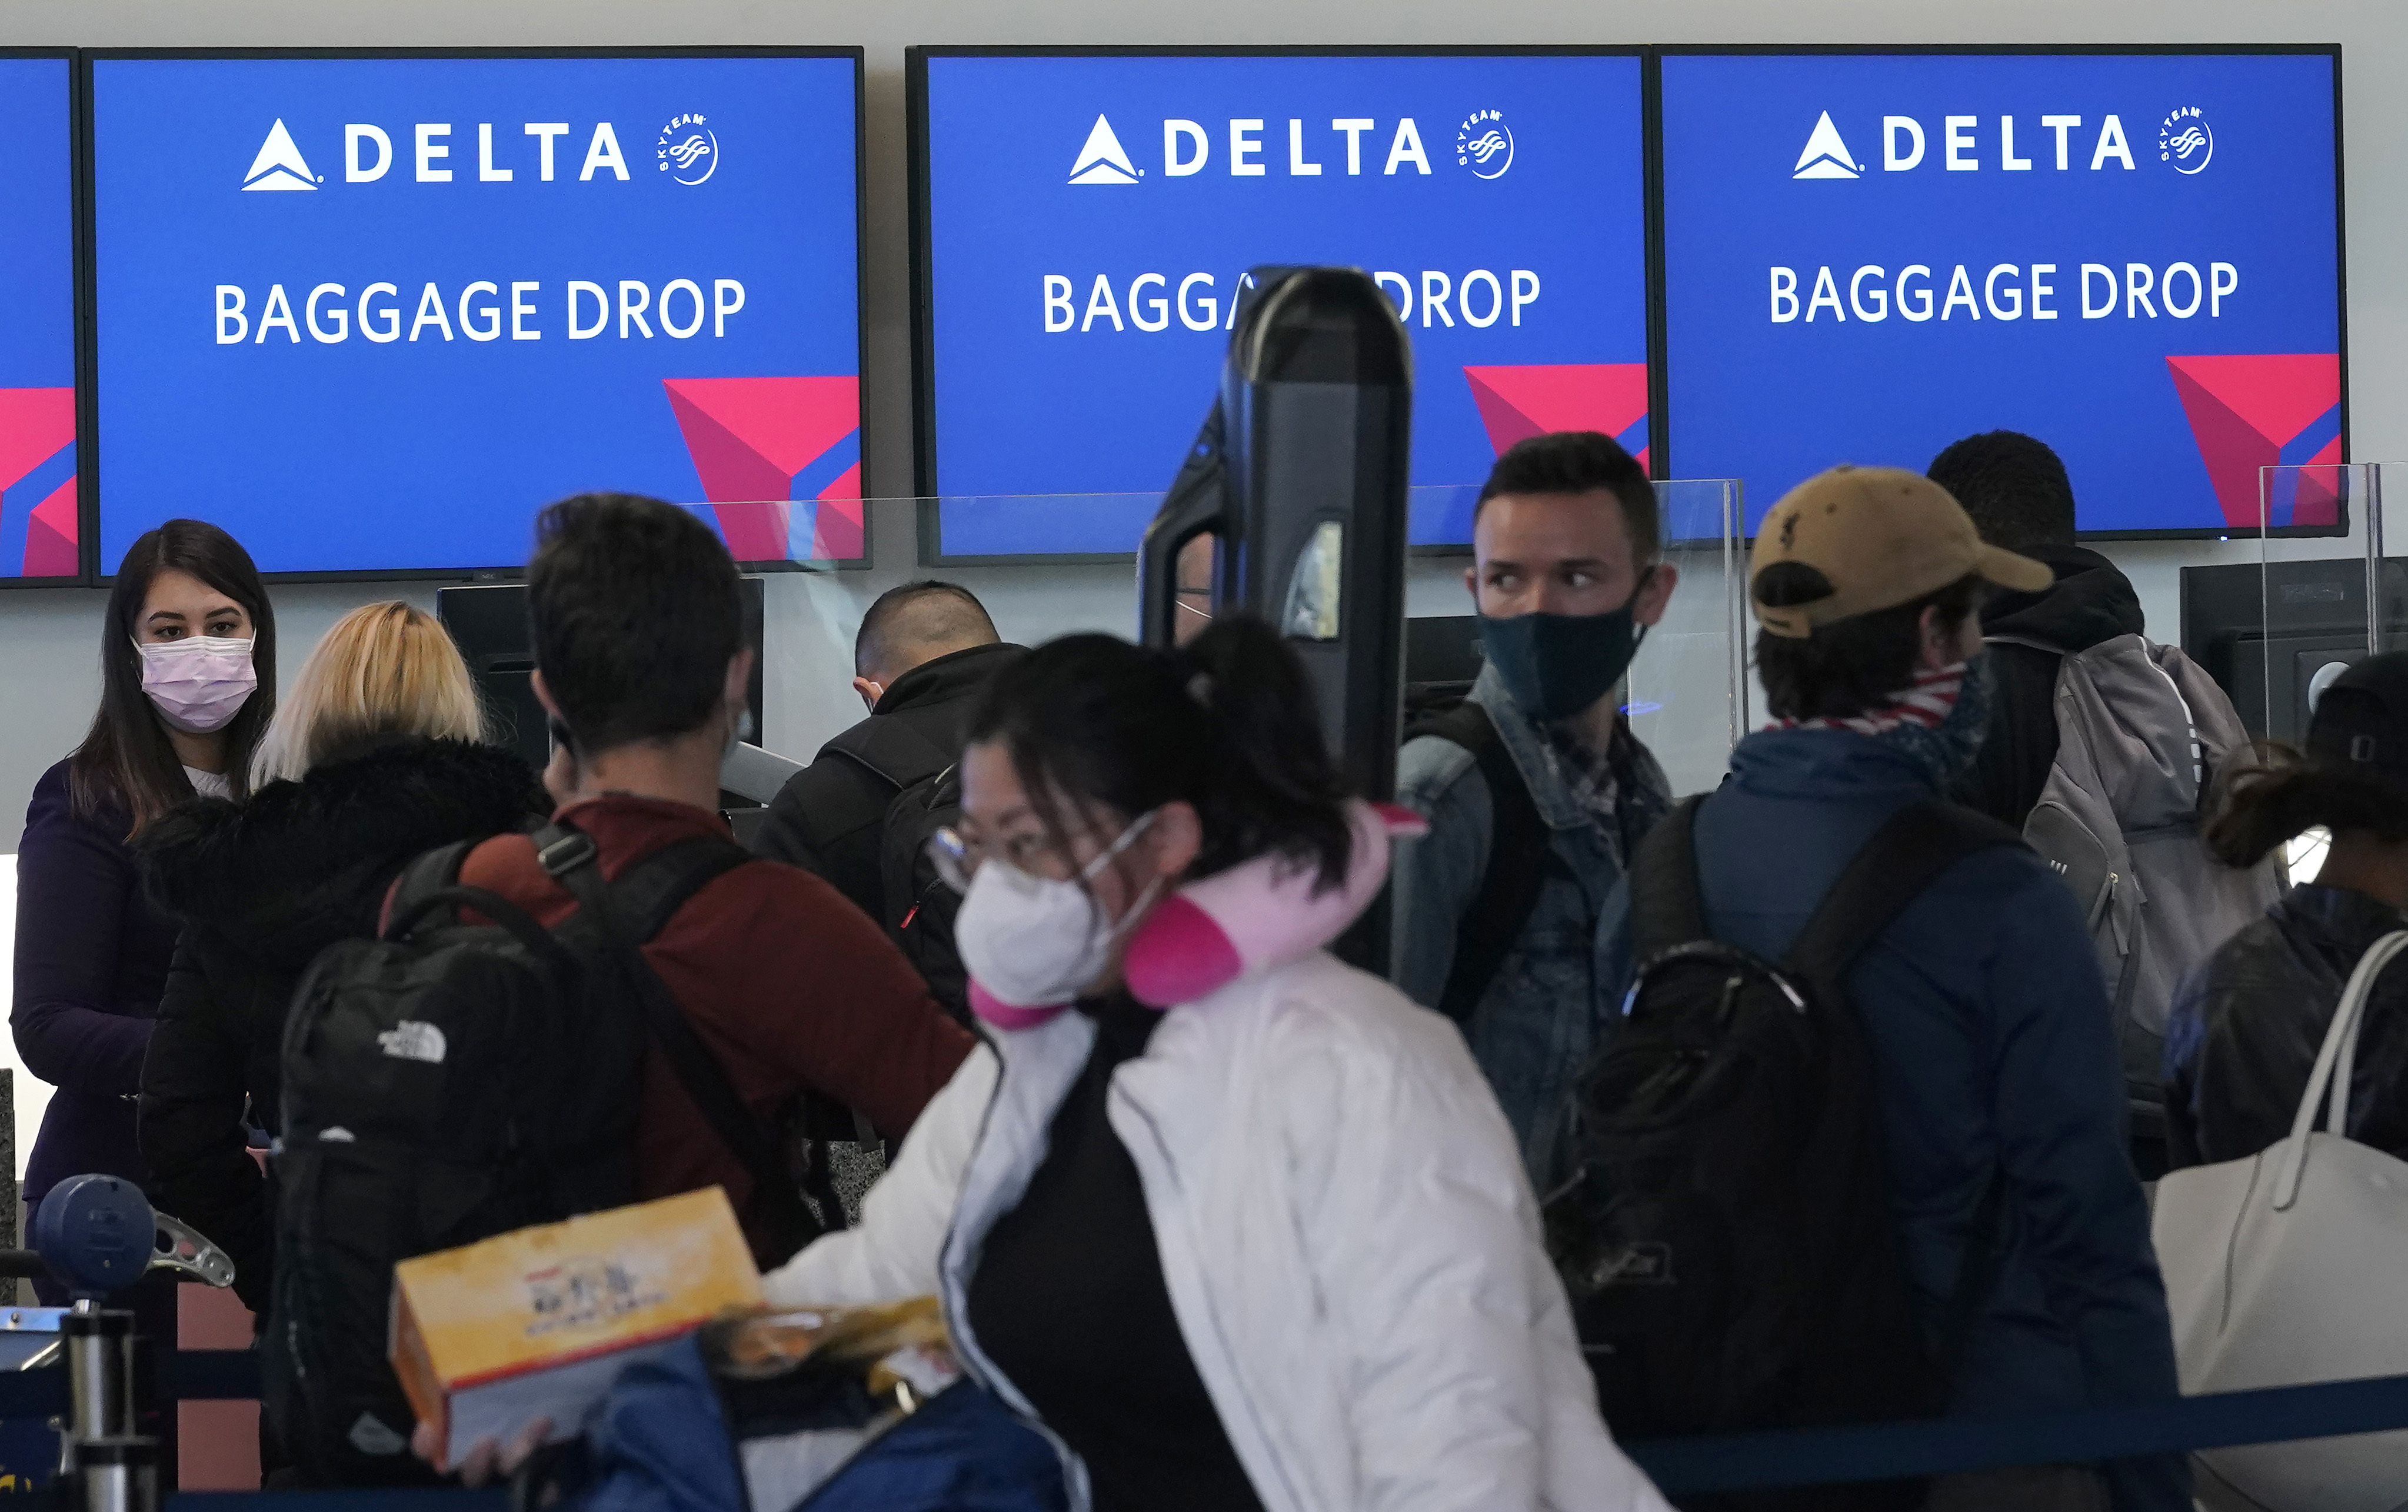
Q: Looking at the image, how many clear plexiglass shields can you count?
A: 2